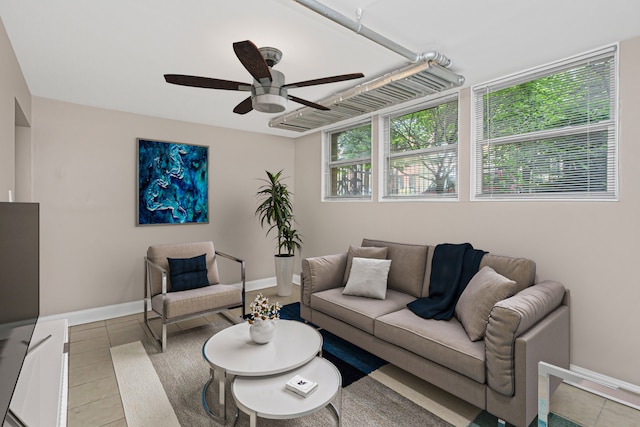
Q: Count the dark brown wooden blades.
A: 5